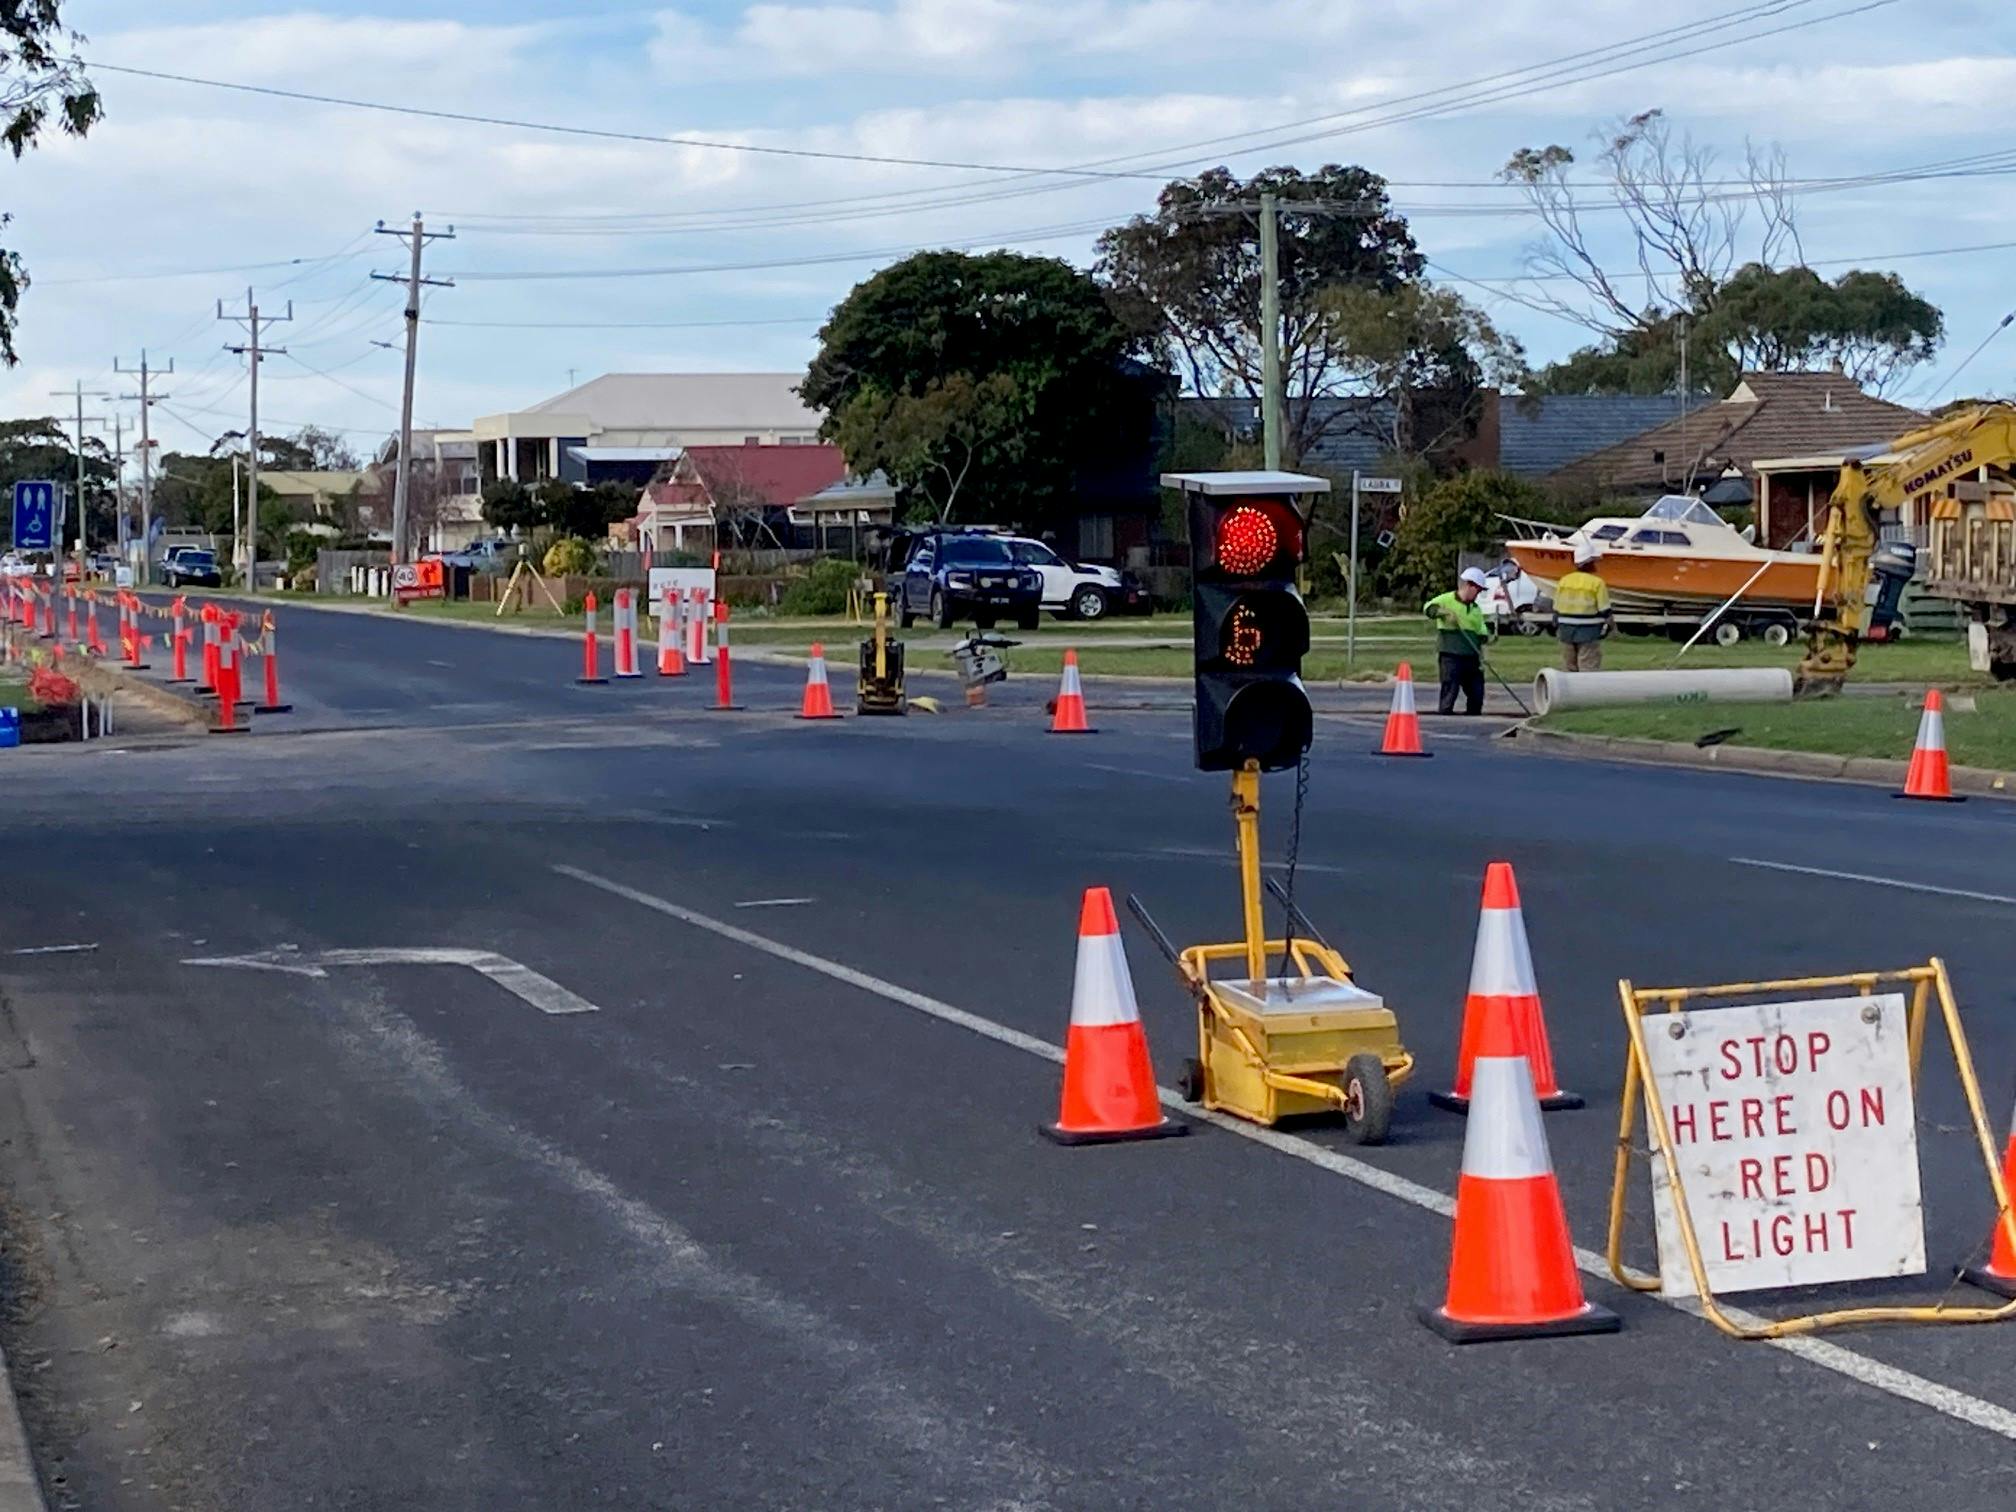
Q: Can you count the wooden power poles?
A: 6